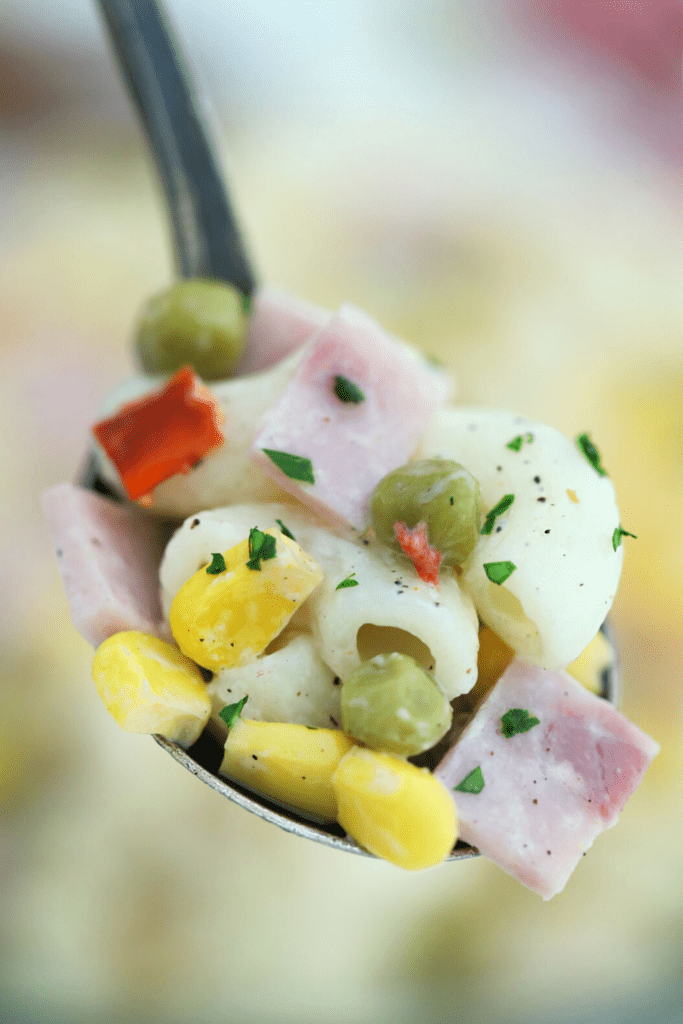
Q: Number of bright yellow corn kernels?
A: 4